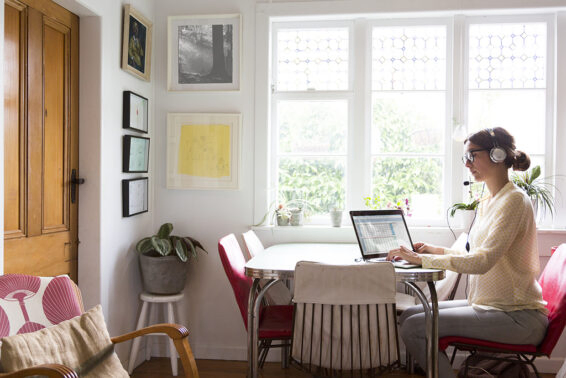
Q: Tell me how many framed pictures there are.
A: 6